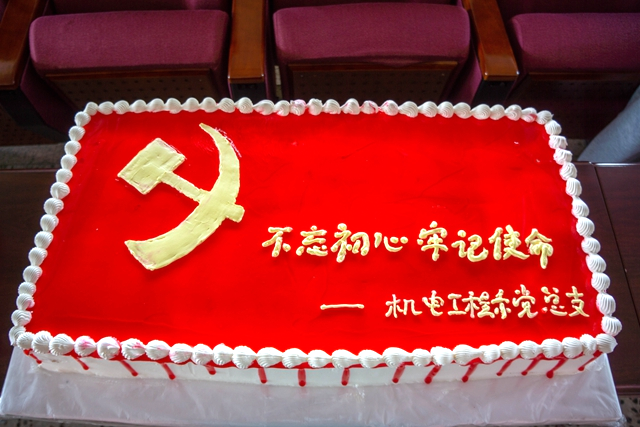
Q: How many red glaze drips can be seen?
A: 15